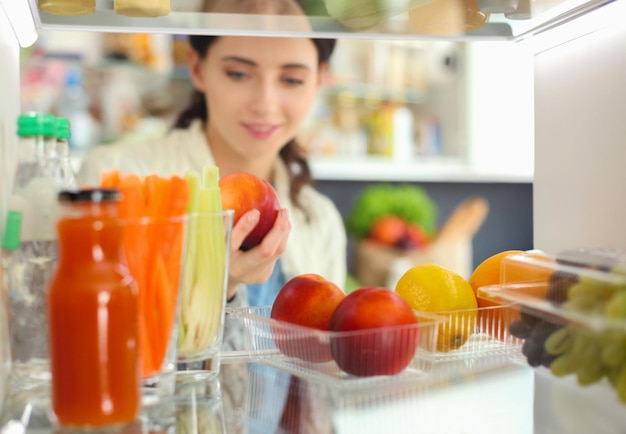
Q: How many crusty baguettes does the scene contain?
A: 1